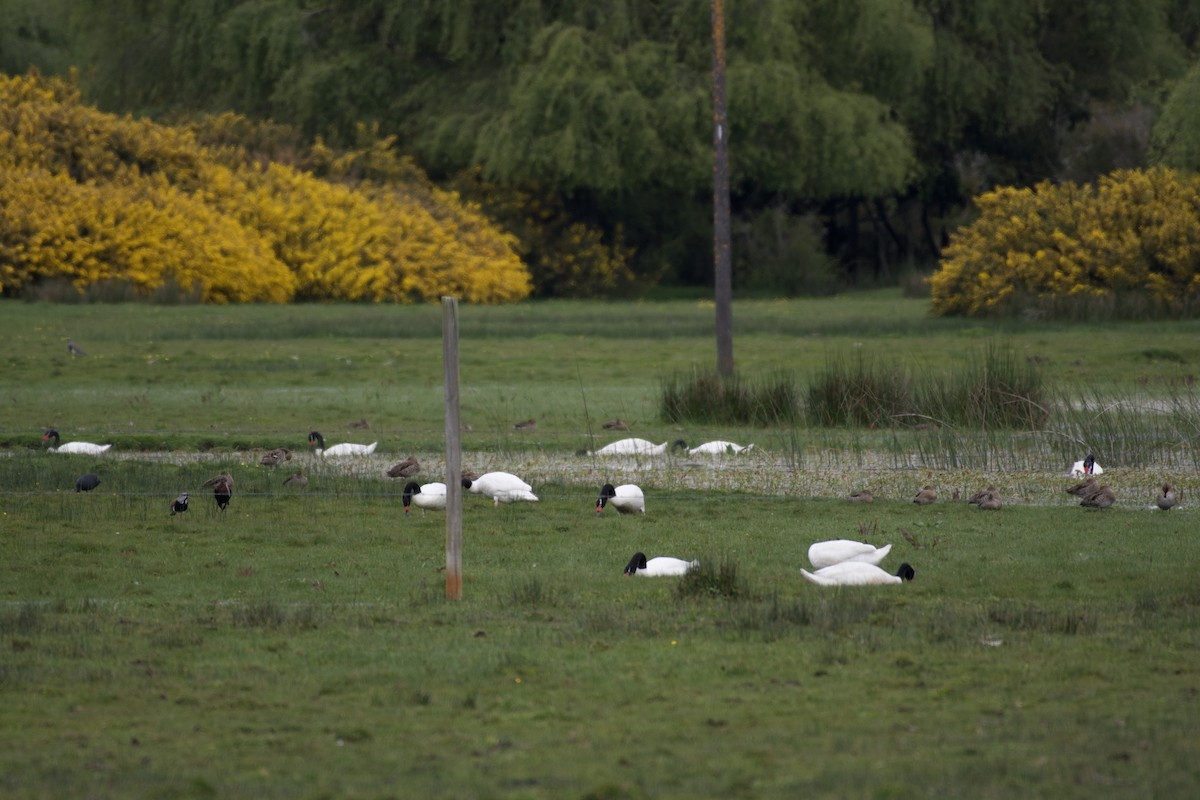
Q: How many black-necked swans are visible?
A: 11